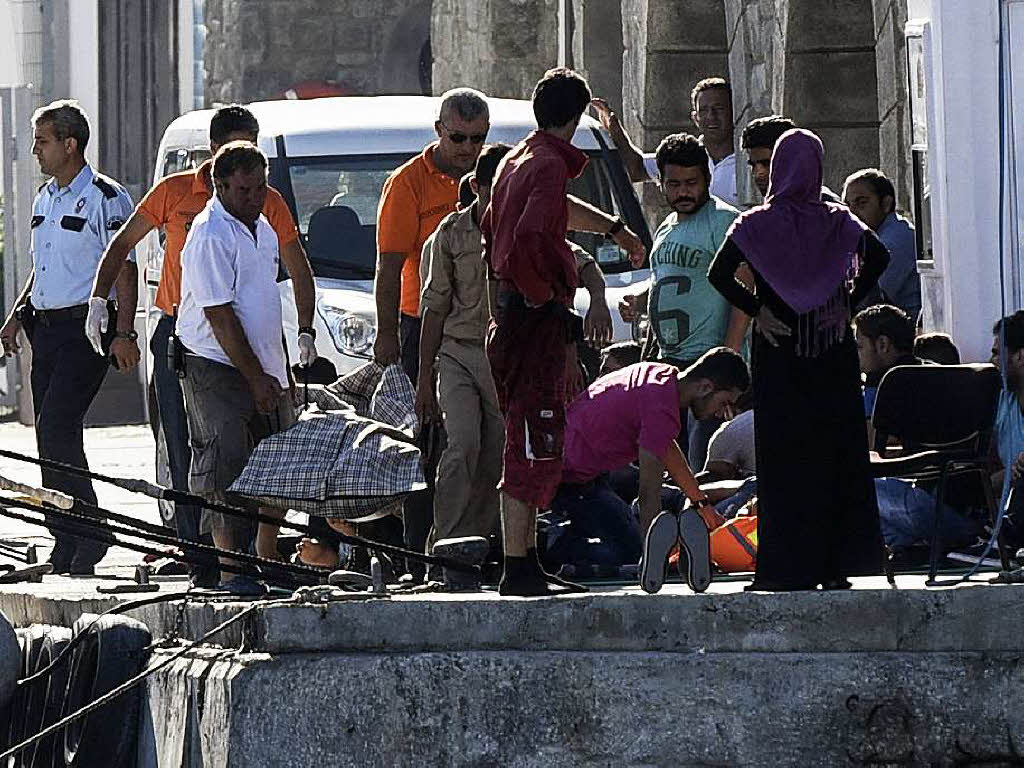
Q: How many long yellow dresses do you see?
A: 0